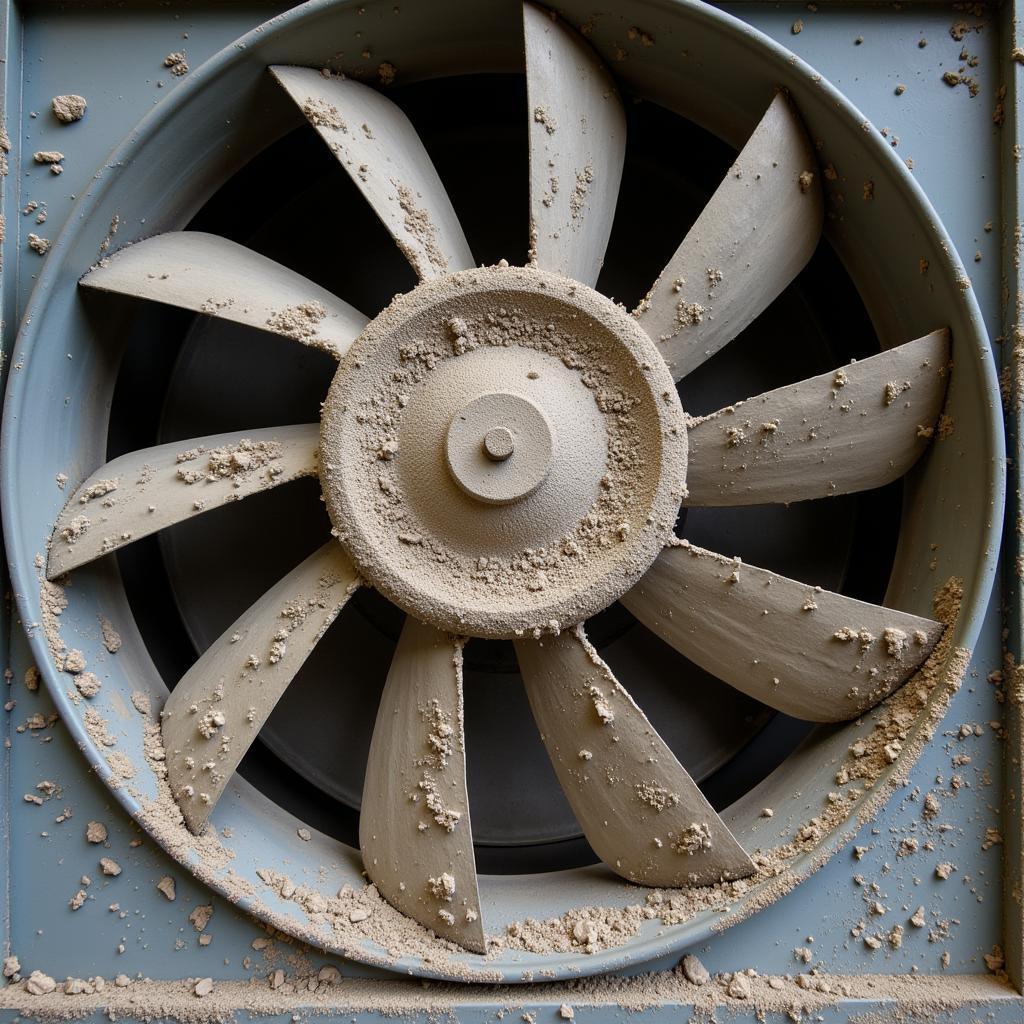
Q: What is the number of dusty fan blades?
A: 10